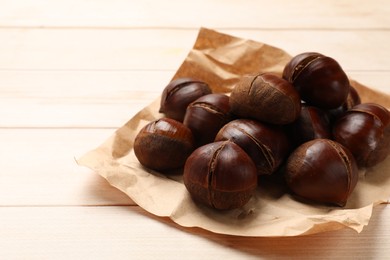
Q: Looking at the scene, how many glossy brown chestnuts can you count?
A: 11